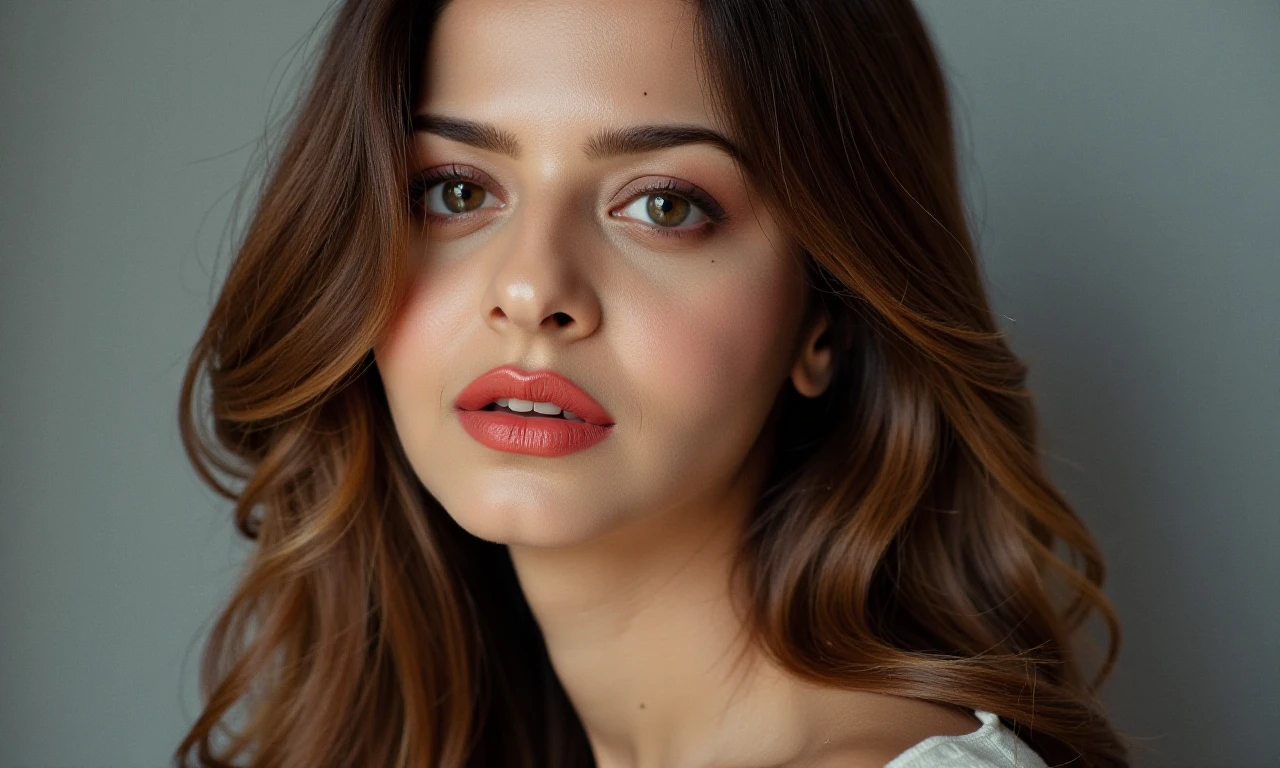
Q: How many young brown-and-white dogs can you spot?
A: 0